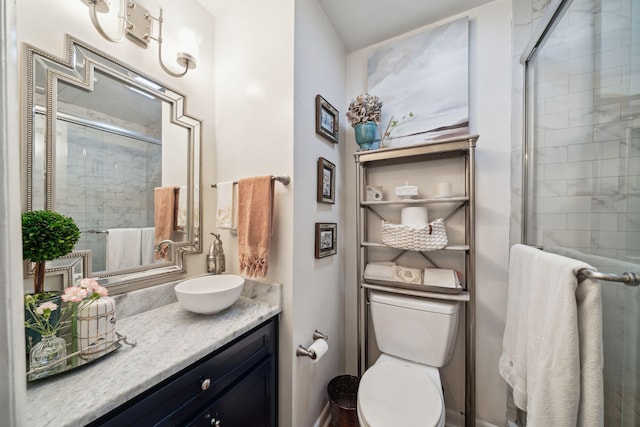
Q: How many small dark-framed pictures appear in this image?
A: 3